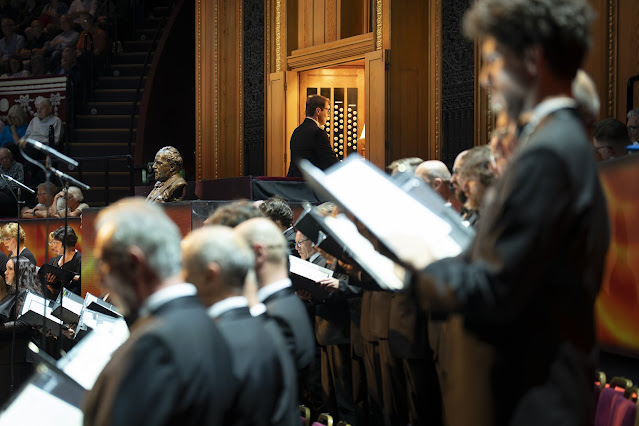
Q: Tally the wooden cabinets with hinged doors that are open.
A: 1